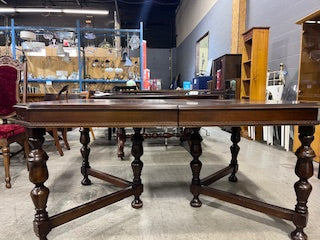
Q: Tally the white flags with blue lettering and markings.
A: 0